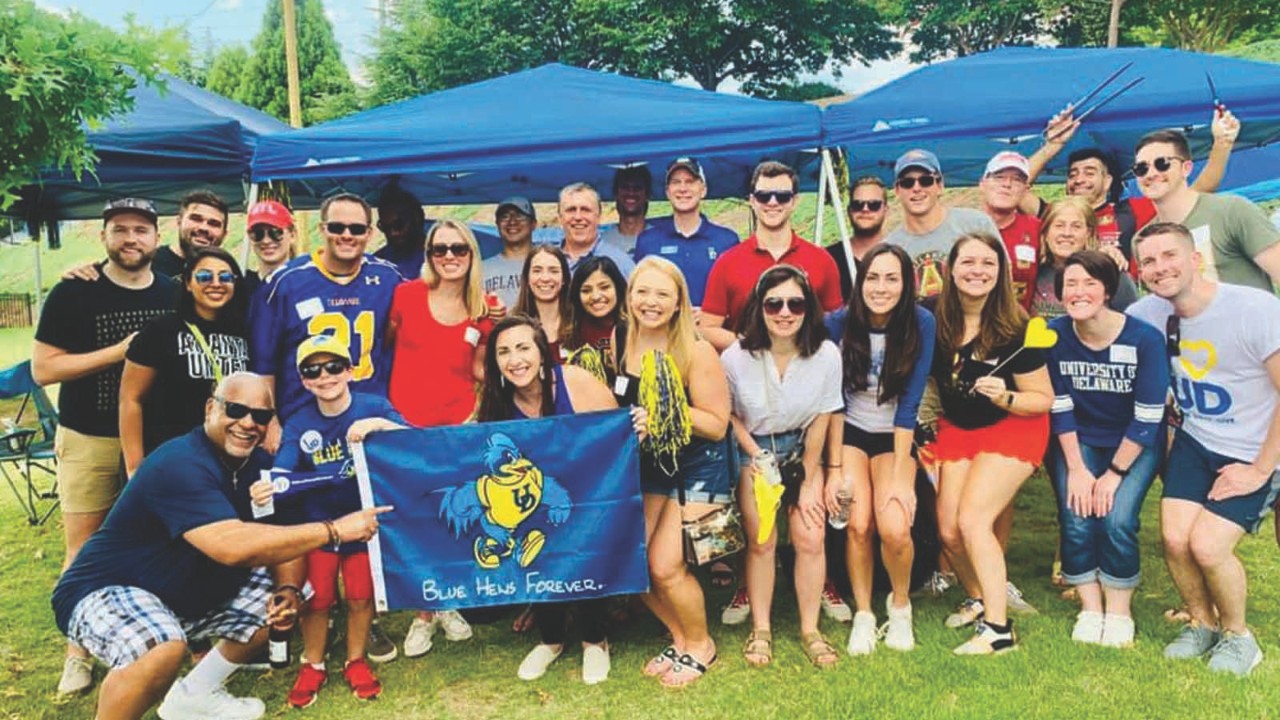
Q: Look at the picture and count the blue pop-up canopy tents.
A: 3